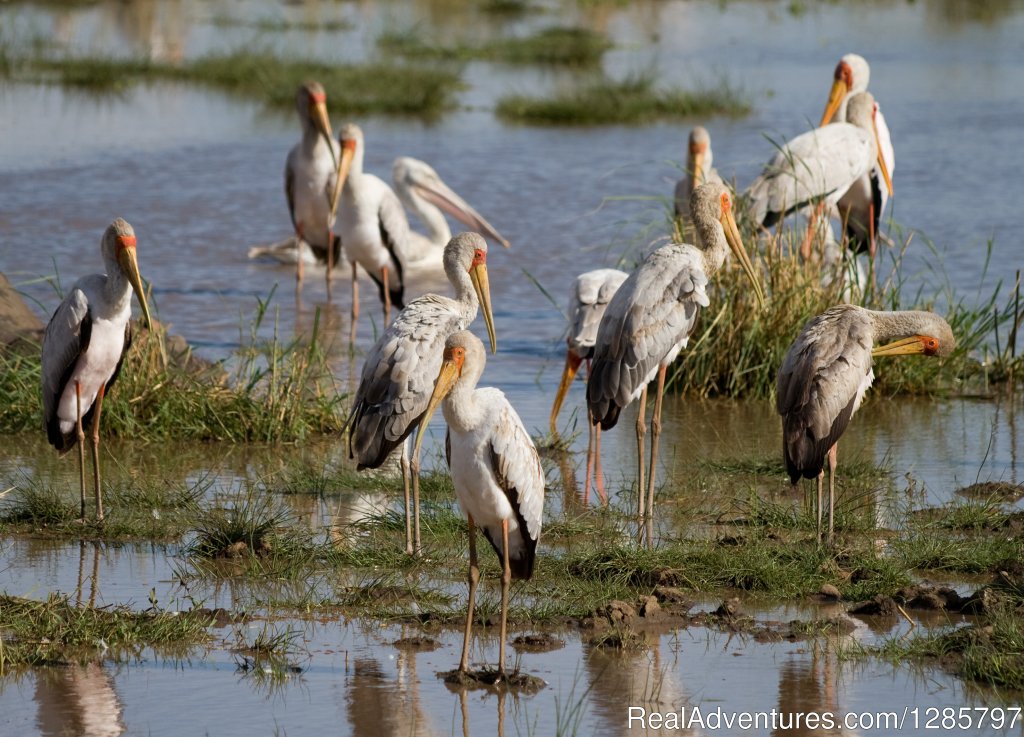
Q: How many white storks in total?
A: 11